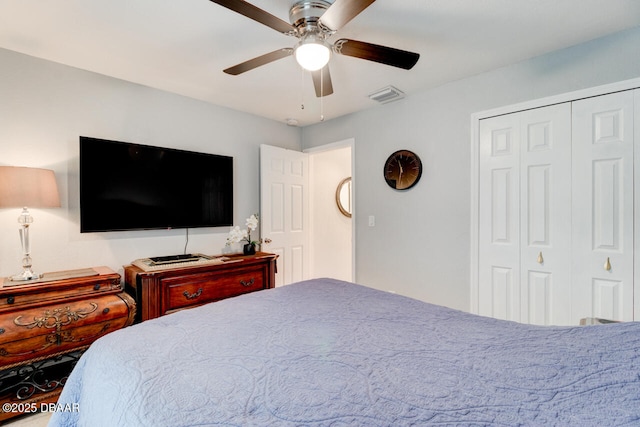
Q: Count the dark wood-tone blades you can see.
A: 5